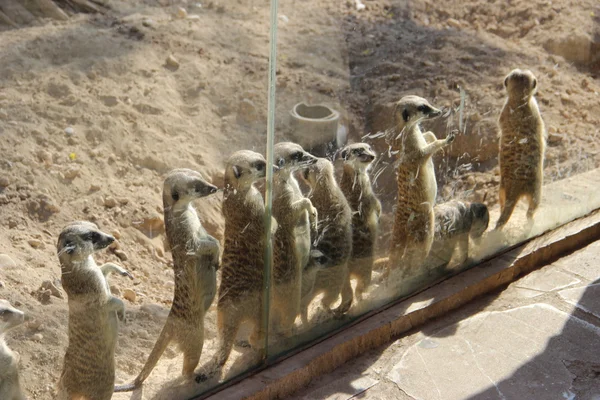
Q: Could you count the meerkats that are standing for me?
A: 9